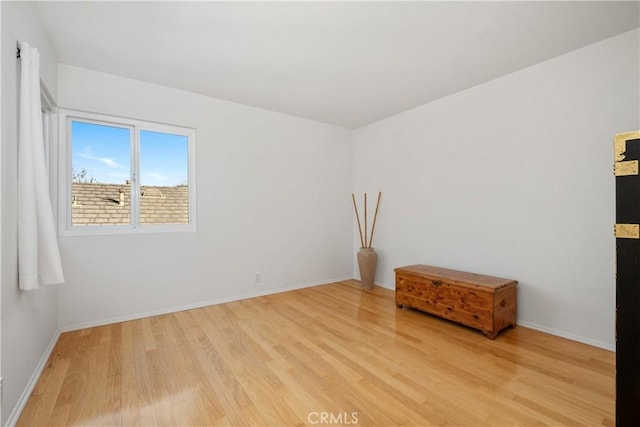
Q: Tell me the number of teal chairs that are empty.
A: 0